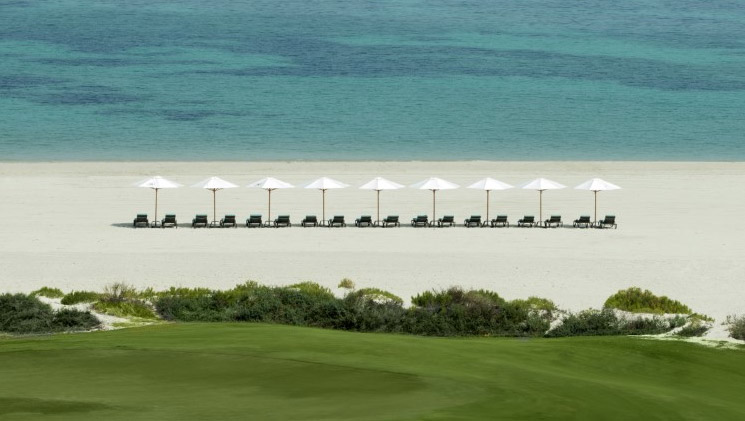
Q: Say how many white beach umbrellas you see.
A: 9